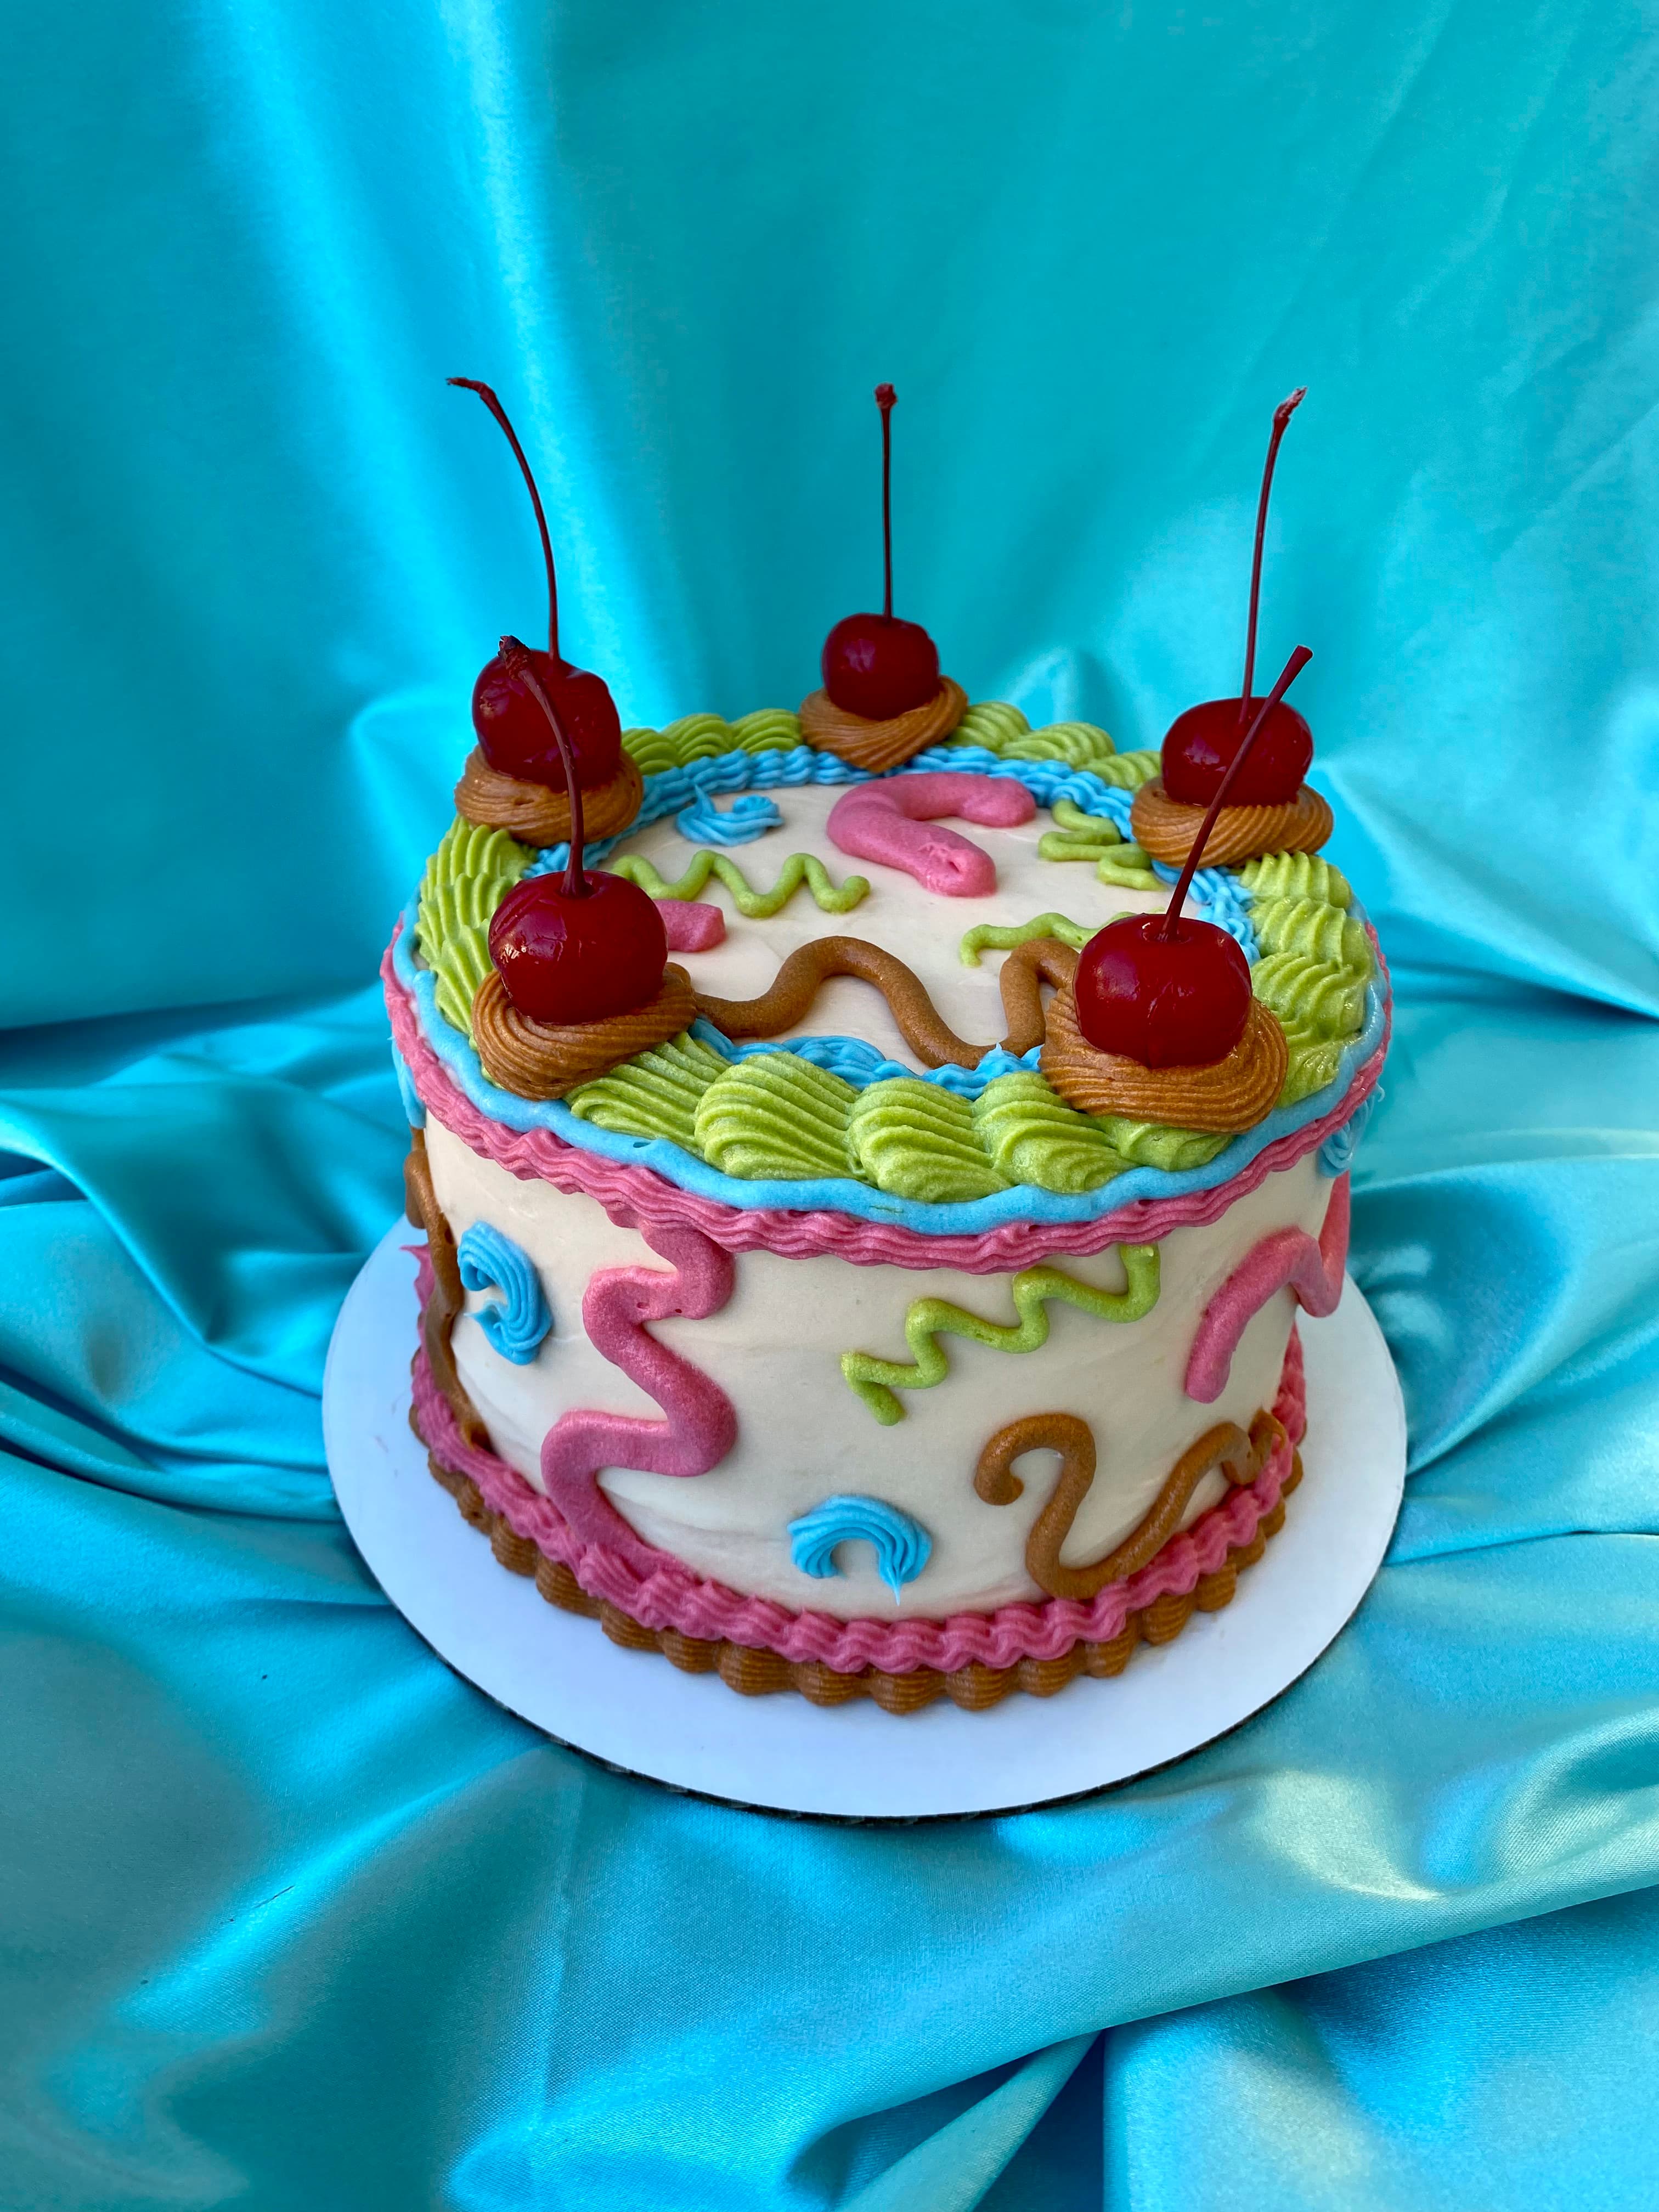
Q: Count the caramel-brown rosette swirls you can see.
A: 5